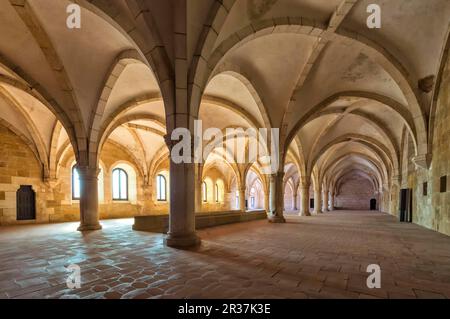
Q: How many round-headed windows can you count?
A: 5